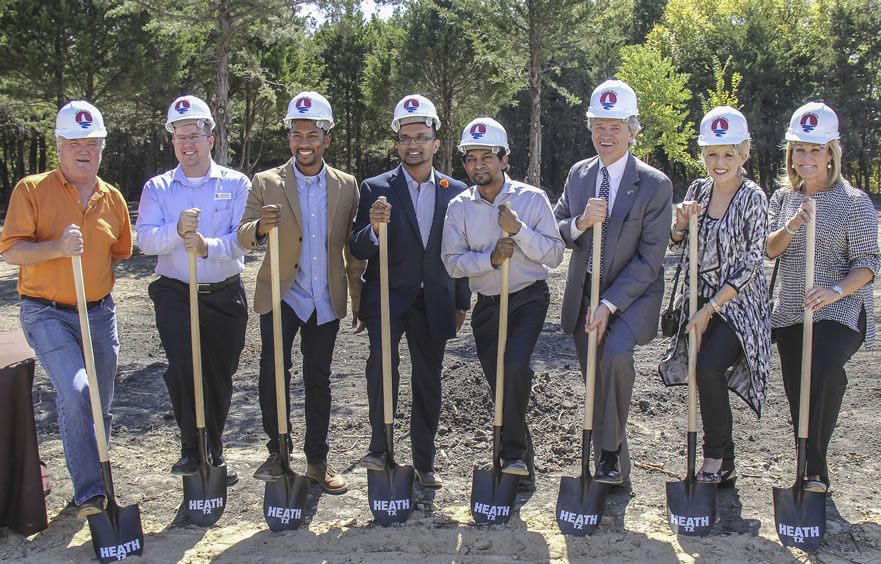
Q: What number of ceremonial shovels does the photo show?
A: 8